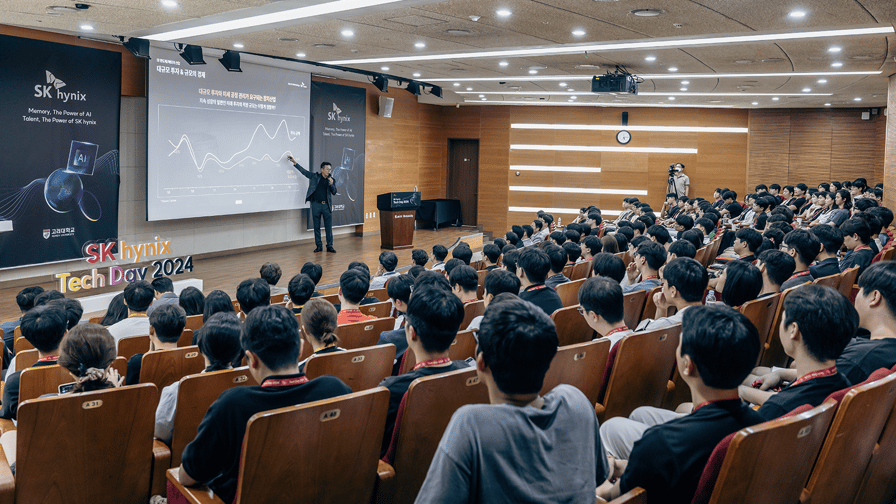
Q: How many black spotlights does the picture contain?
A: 6